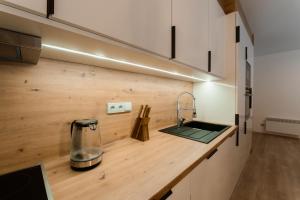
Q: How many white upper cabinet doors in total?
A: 4